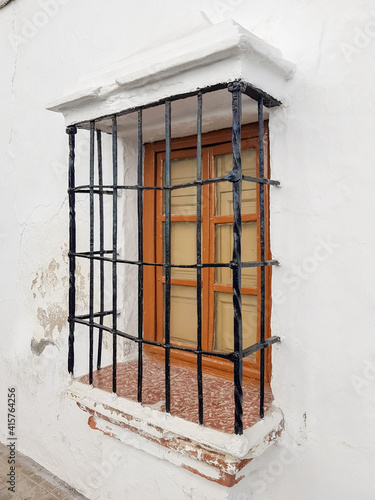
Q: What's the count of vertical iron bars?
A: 9